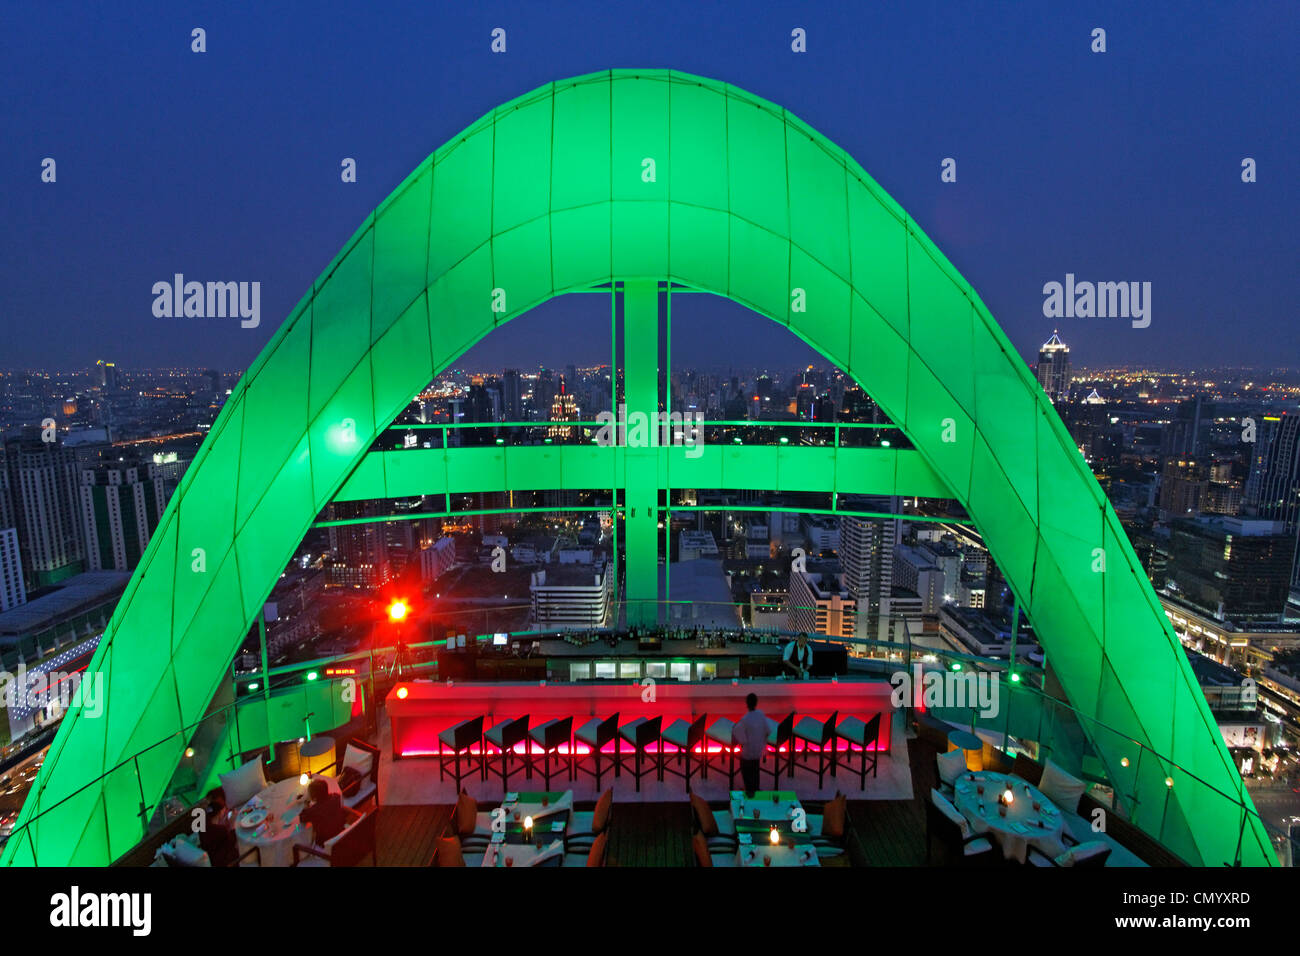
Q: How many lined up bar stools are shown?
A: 10